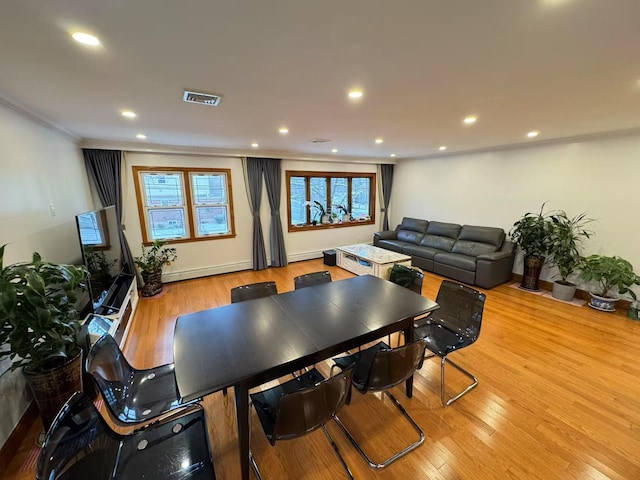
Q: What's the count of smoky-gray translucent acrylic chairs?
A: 8